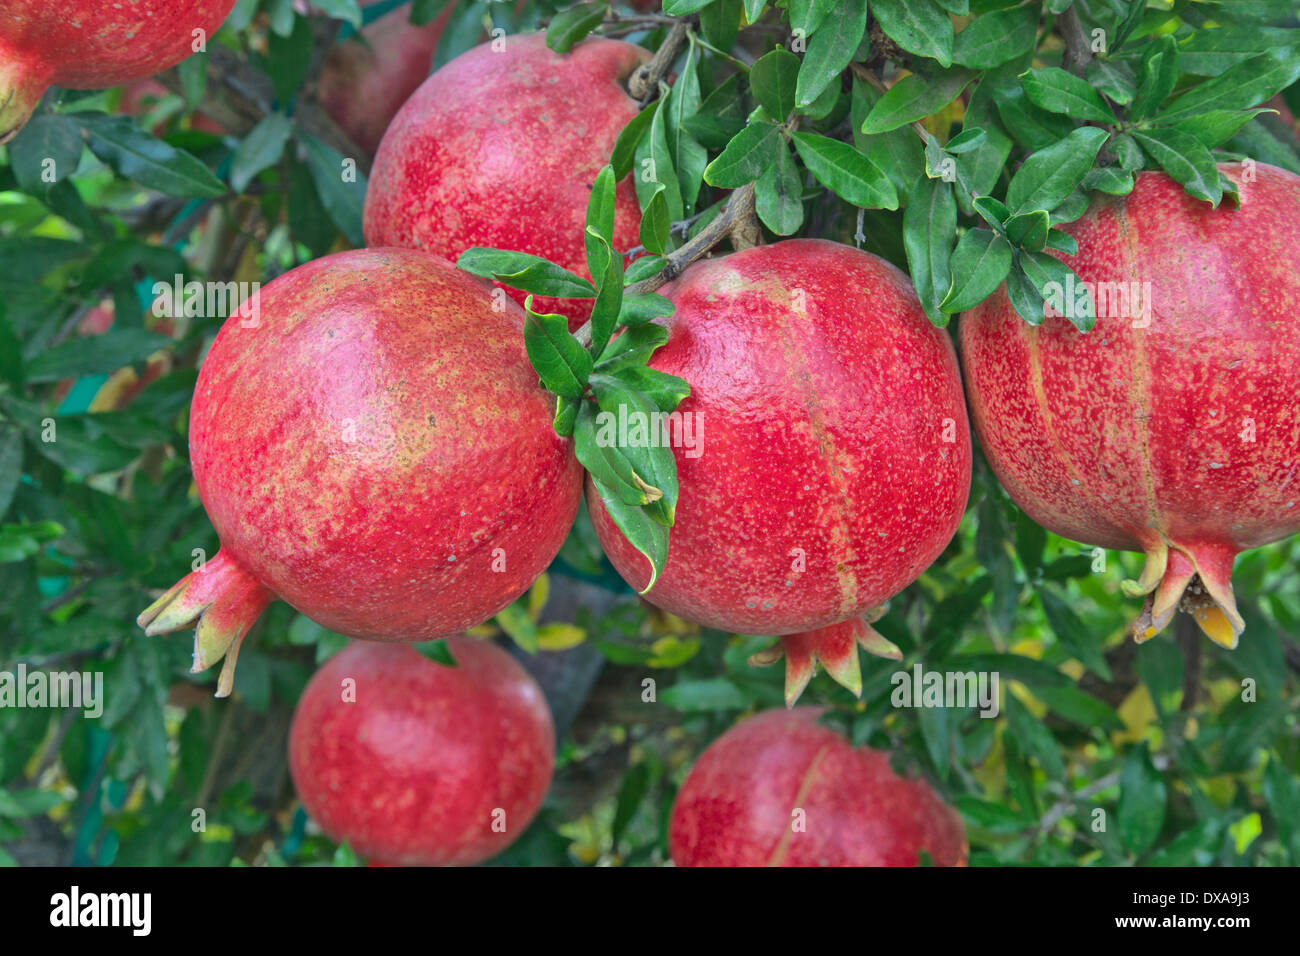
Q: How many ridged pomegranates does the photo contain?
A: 3